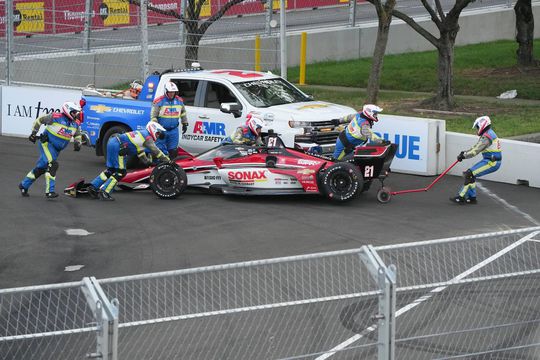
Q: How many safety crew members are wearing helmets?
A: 6